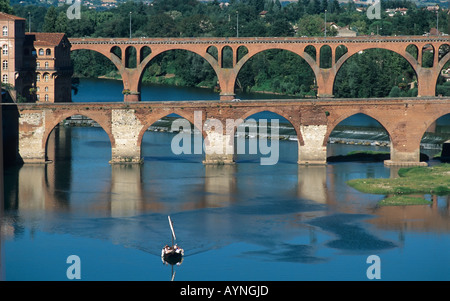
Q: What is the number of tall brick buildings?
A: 2